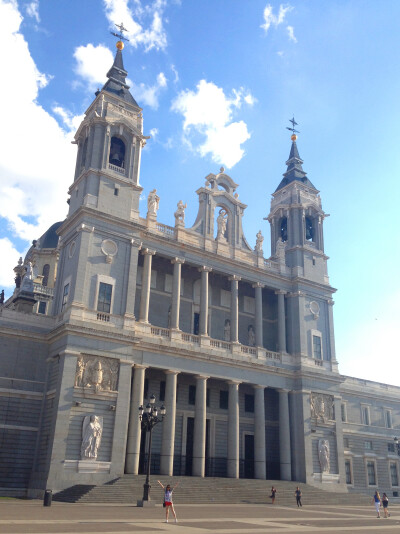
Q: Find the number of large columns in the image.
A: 12